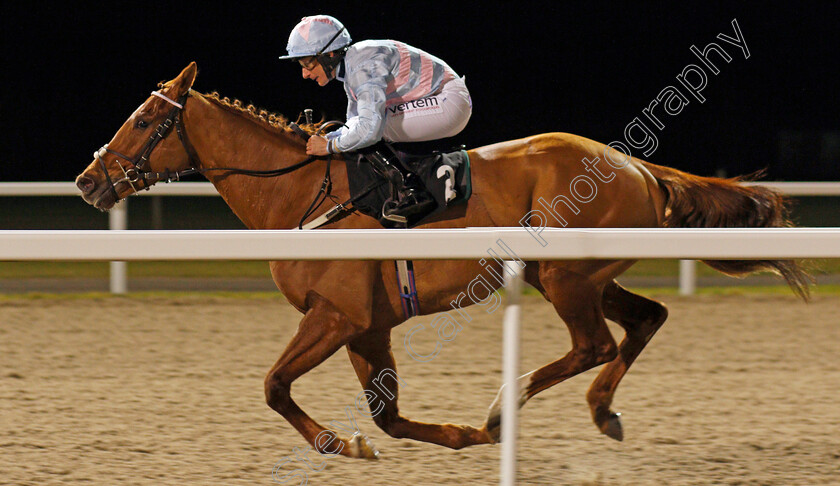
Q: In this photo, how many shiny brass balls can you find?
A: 0